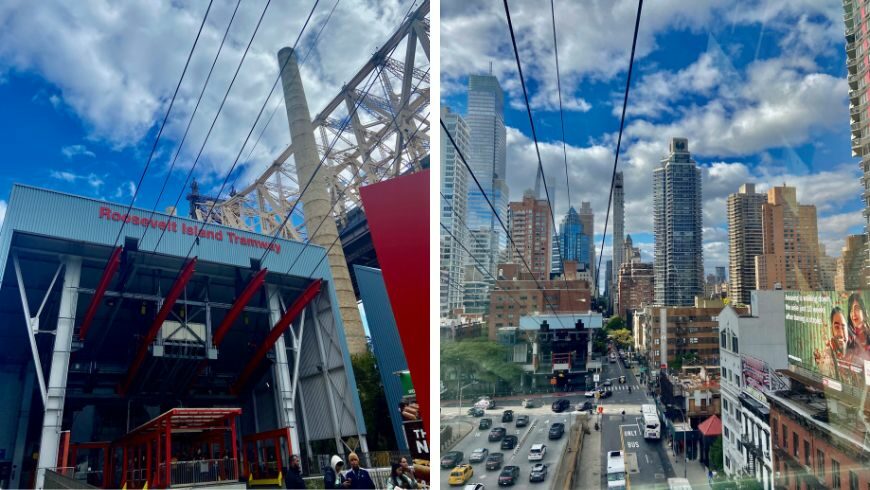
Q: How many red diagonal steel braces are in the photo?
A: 4